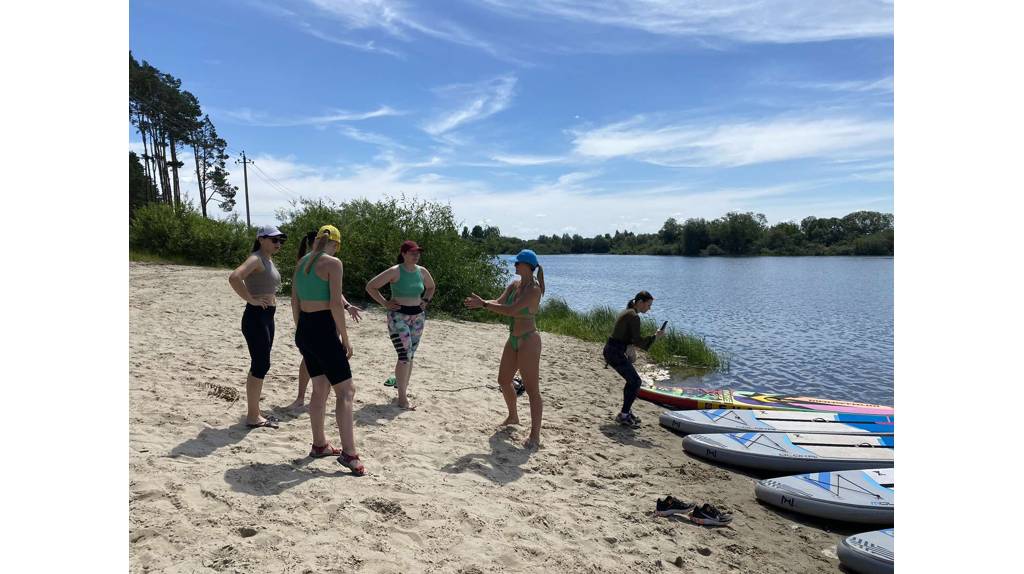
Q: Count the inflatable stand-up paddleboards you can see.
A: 5